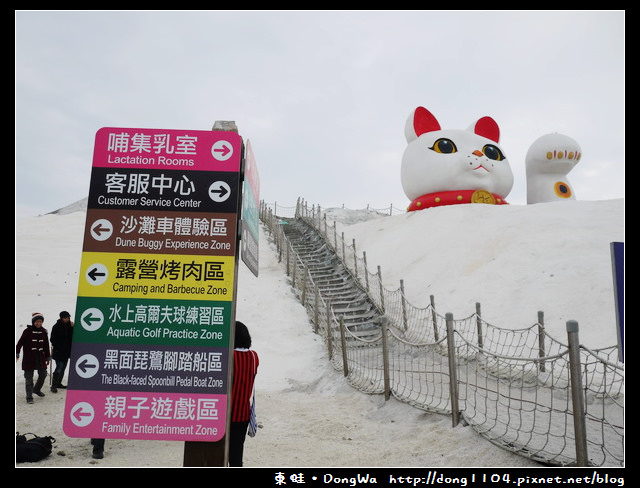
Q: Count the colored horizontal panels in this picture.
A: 7